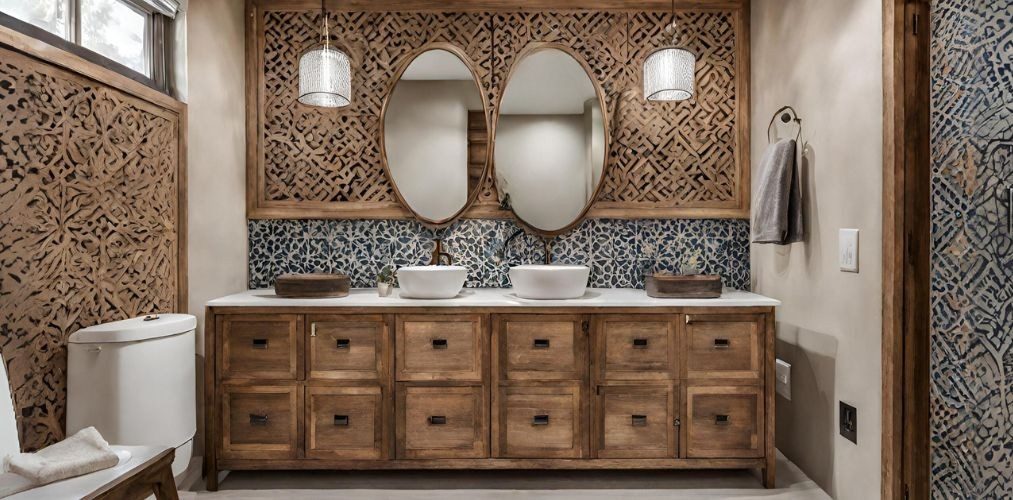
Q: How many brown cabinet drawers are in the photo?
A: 12